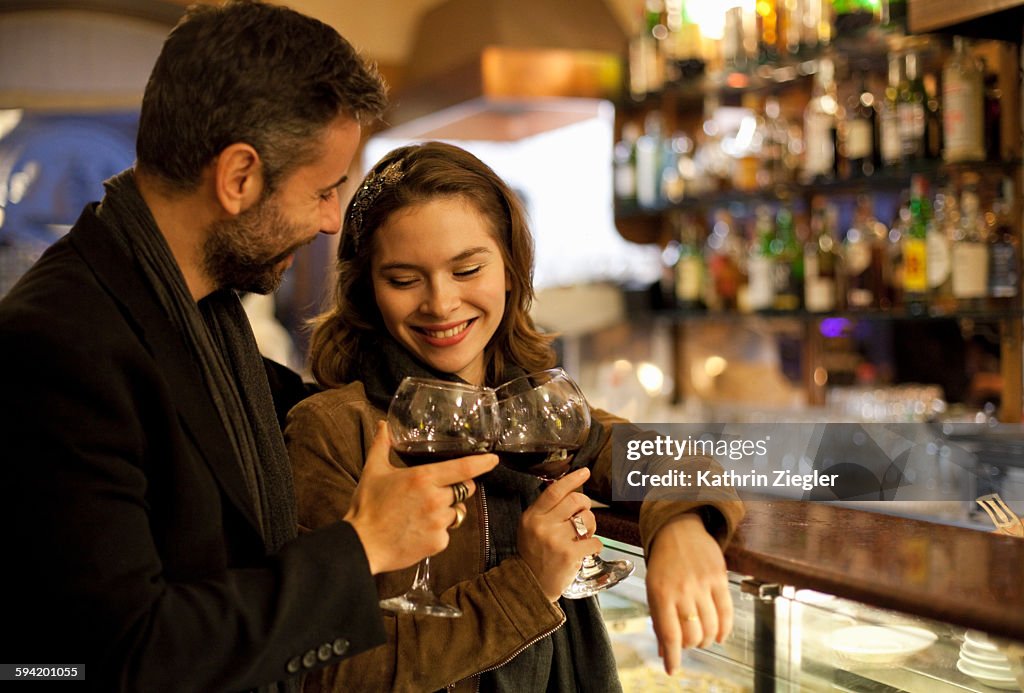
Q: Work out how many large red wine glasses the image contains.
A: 2